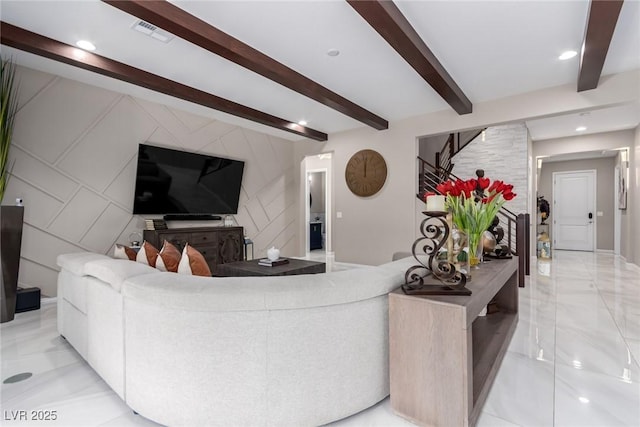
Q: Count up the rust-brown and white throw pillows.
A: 4